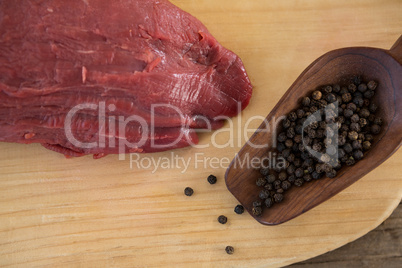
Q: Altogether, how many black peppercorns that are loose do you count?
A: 5